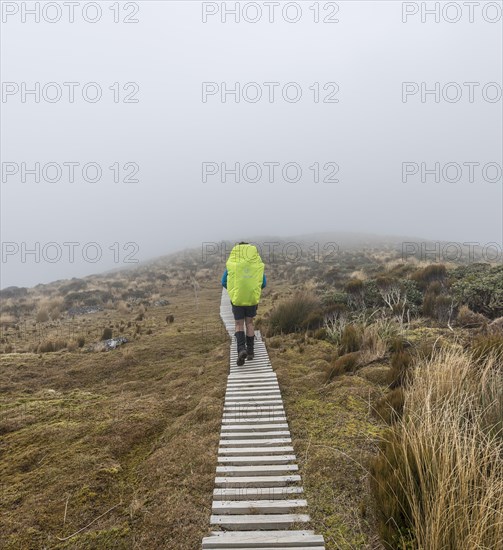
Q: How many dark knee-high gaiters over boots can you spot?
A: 2